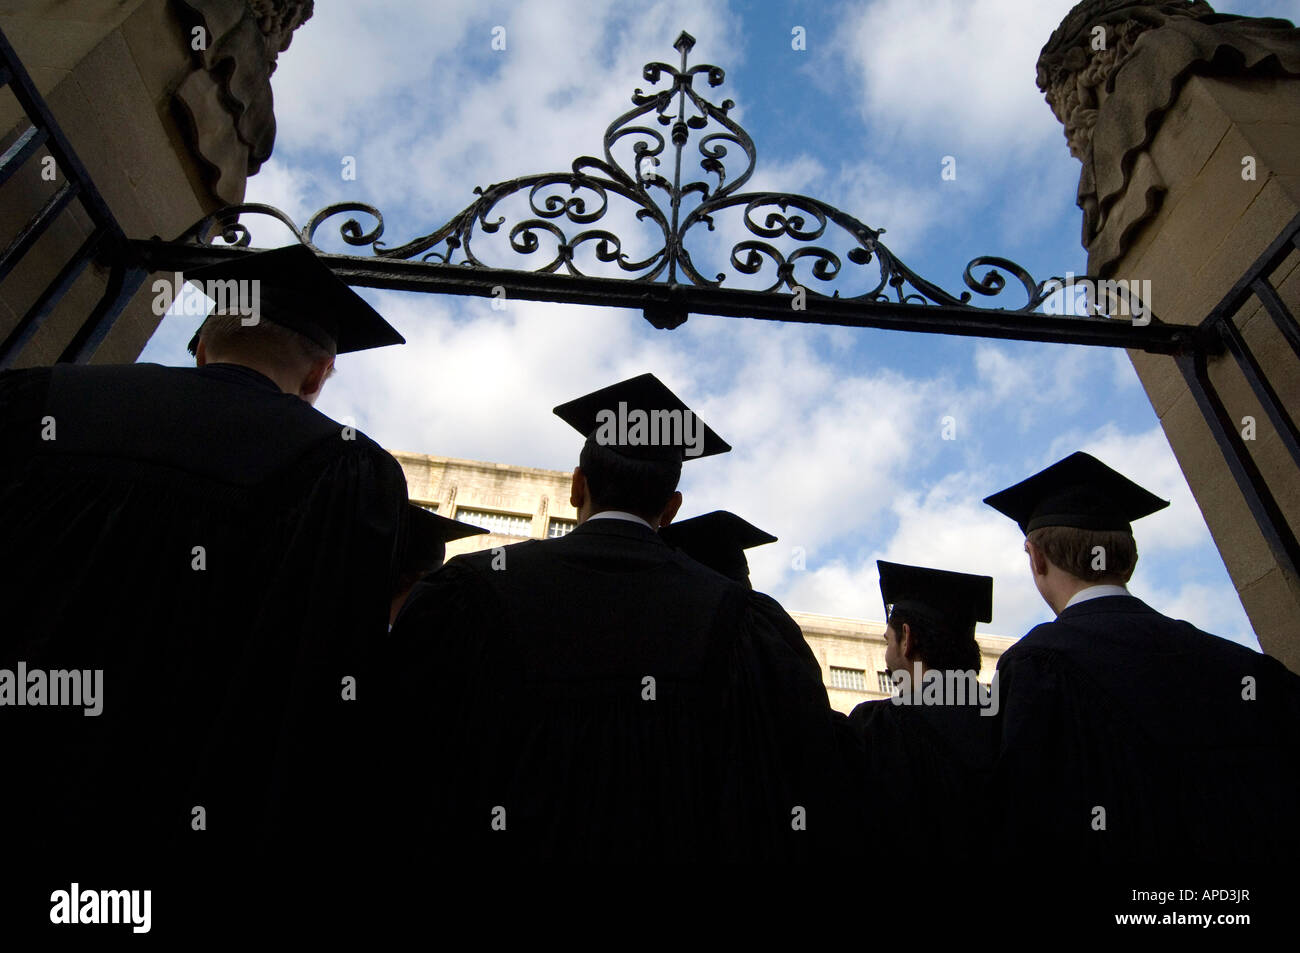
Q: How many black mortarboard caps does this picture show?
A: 6